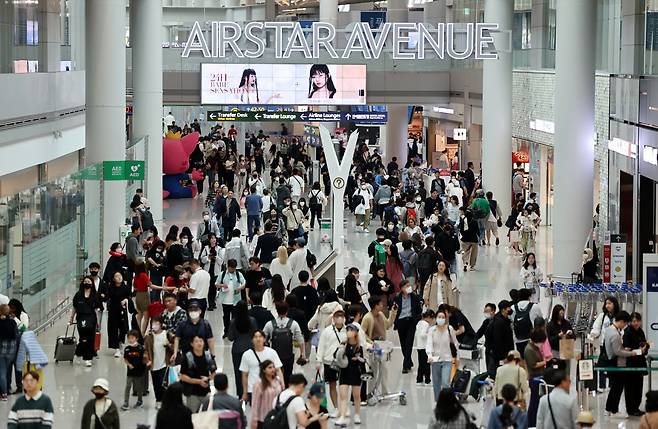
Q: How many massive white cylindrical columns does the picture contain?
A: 4